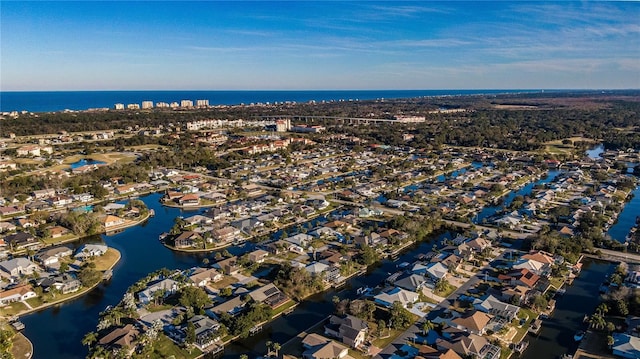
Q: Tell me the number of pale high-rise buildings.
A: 7